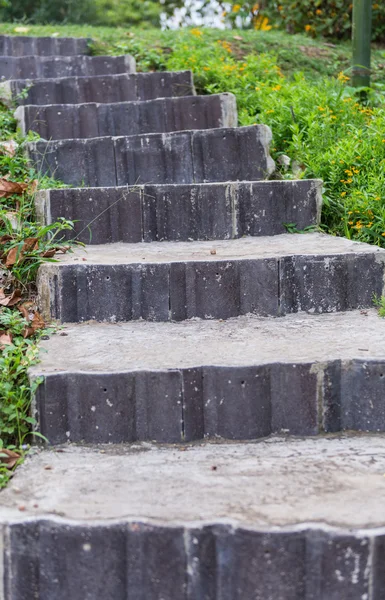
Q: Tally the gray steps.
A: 9